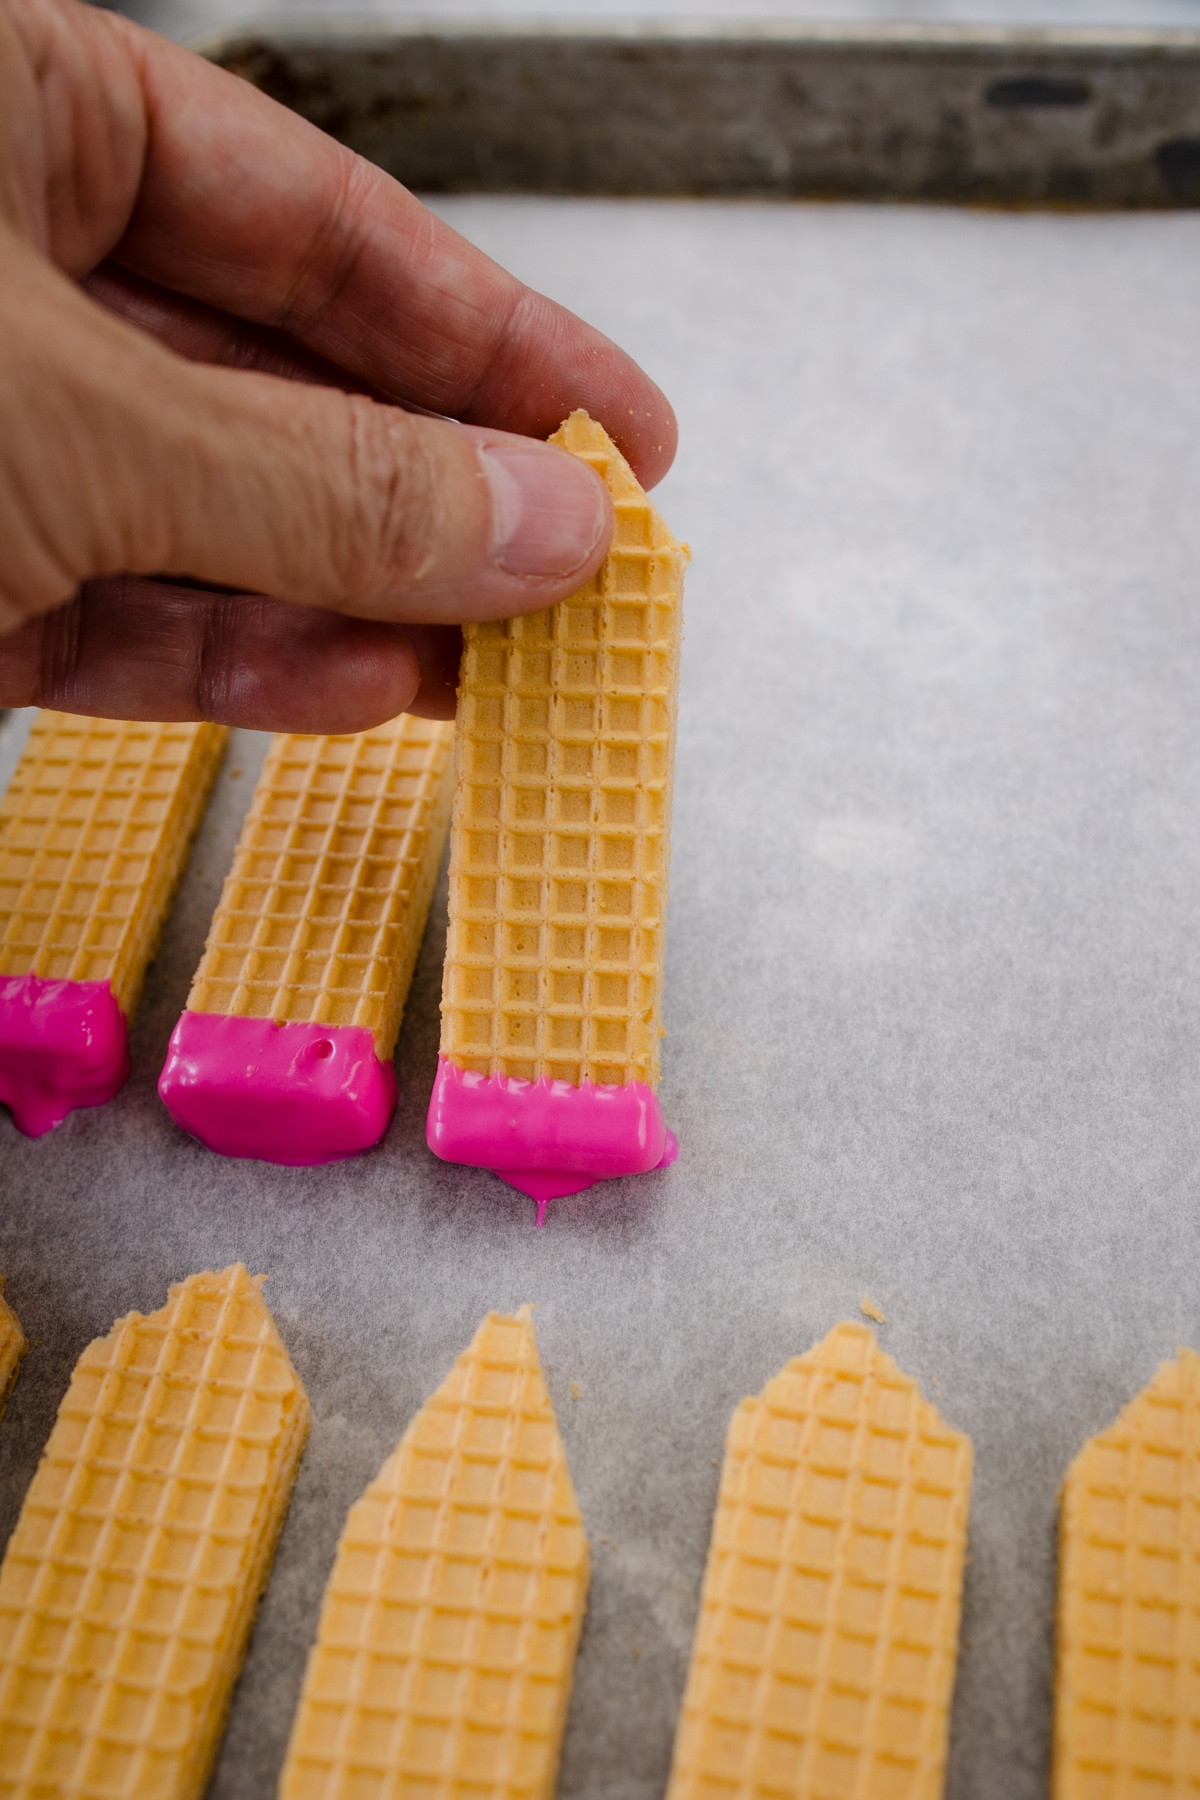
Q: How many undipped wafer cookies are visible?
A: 5